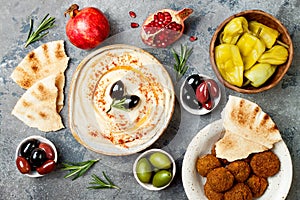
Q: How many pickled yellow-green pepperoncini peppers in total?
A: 6